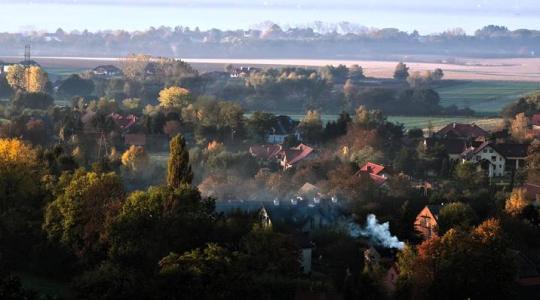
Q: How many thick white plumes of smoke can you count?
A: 1